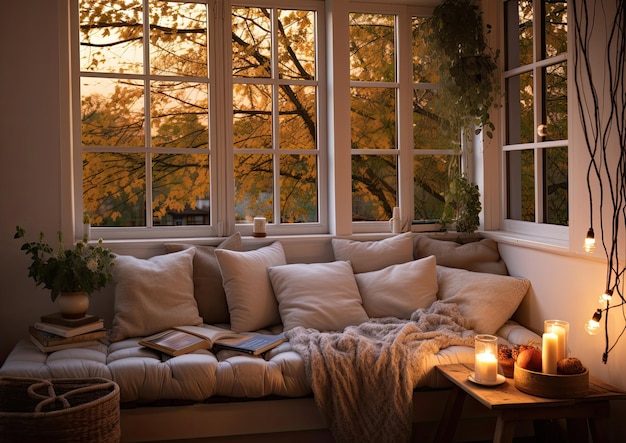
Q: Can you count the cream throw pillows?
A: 6